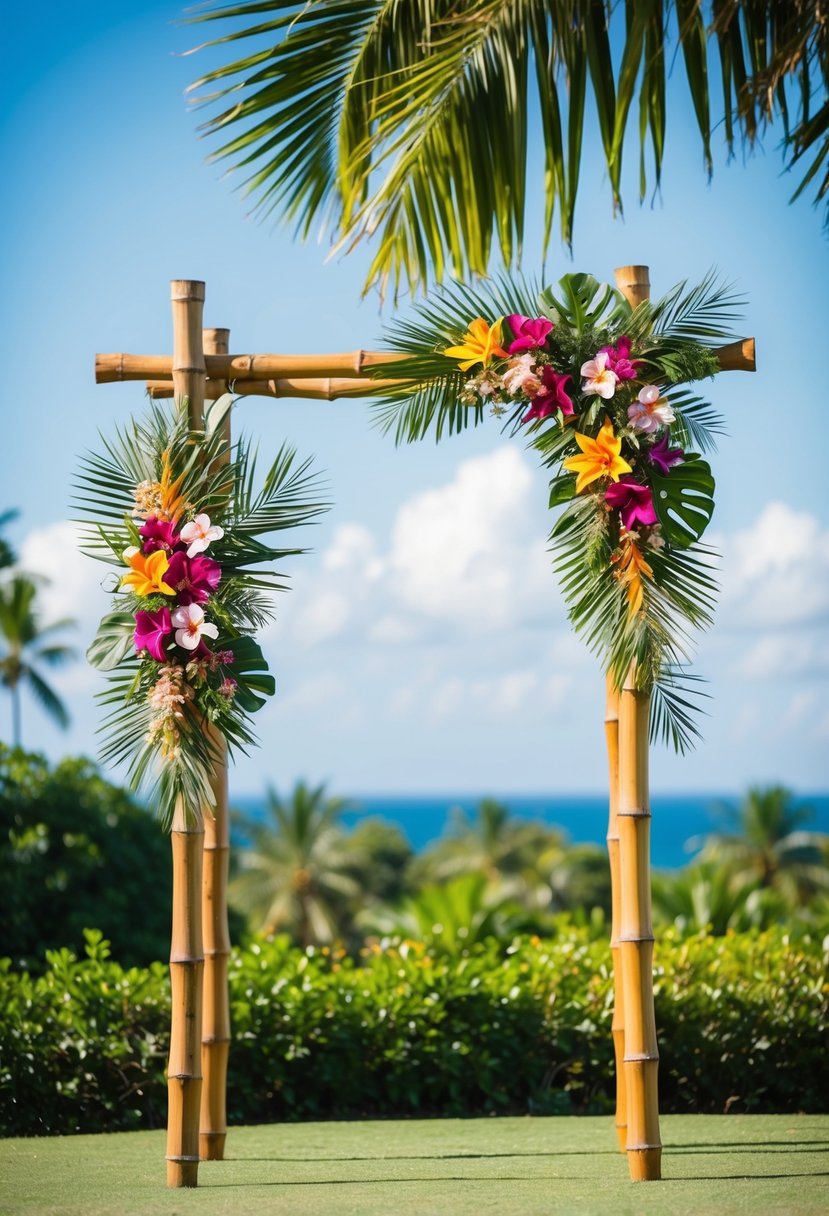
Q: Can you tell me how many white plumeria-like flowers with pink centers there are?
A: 4